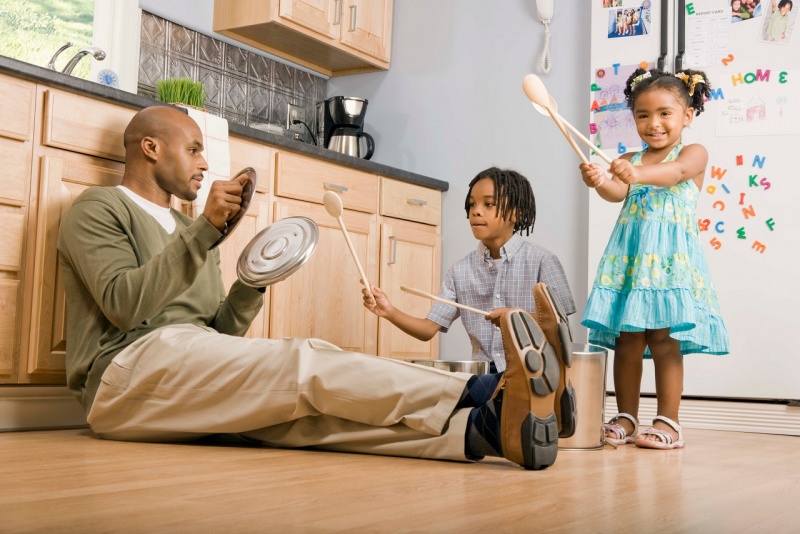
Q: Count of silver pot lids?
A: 2